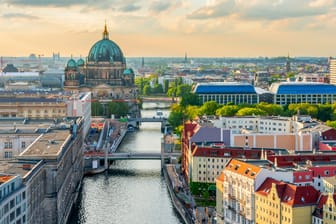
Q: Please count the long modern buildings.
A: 2